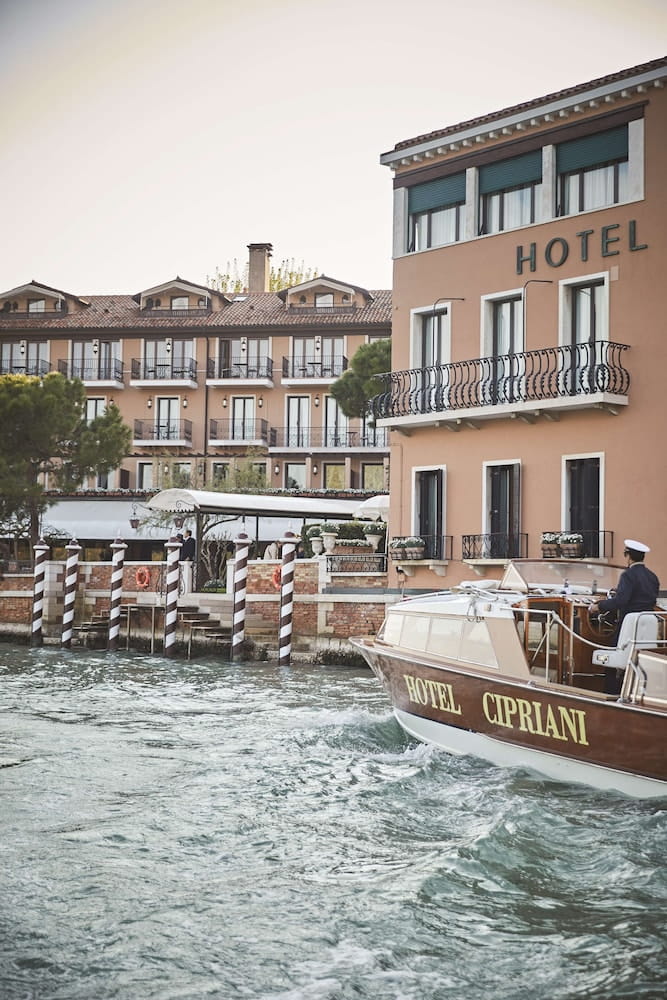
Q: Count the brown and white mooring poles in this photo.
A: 6